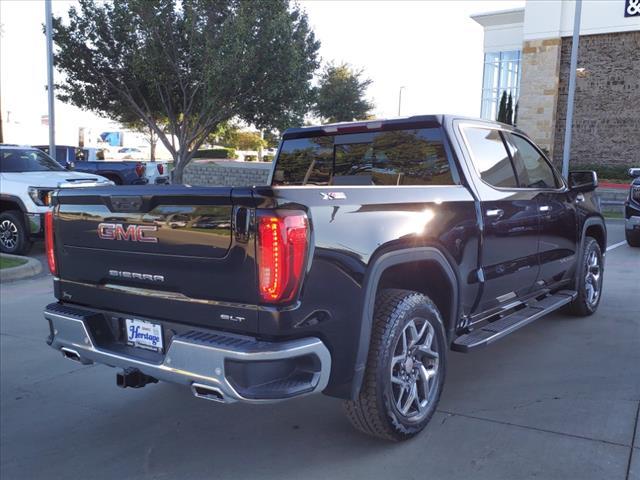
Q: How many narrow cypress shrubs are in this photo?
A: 3